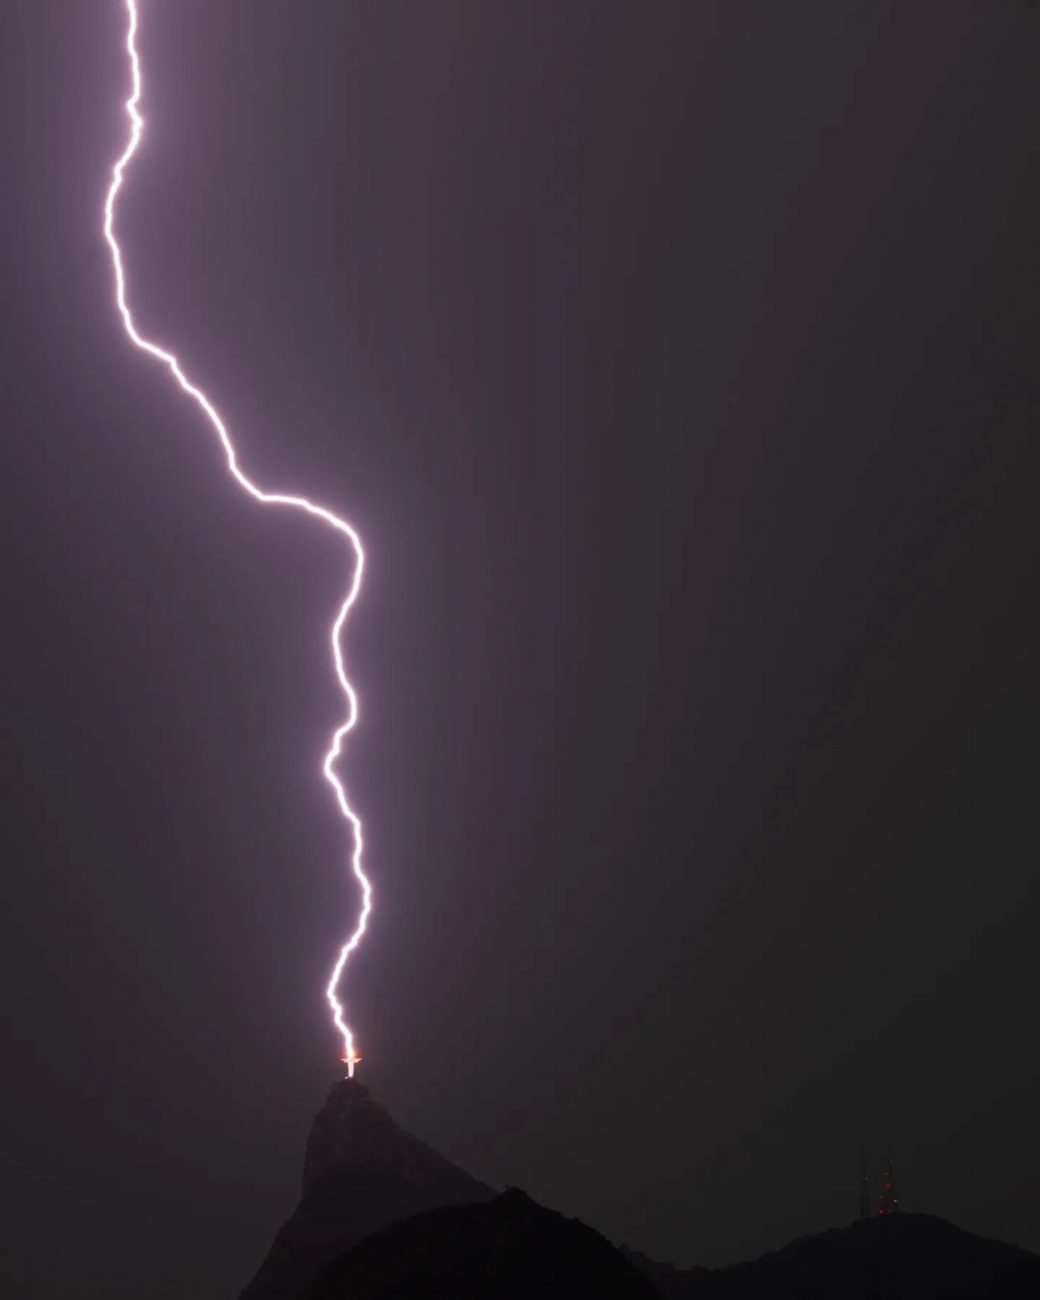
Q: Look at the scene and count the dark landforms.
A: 3